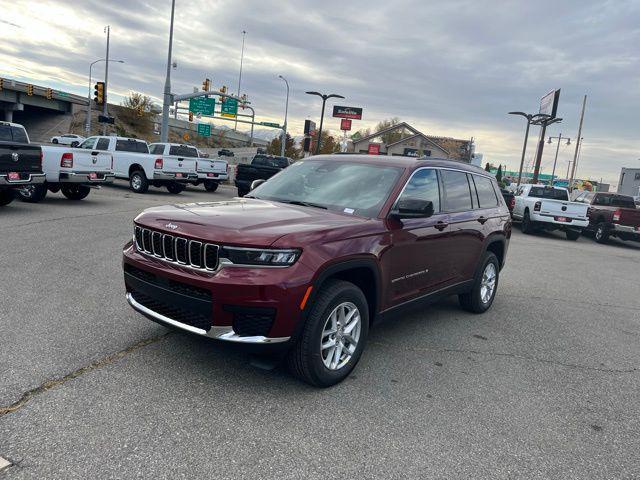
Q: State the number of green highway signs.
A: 3